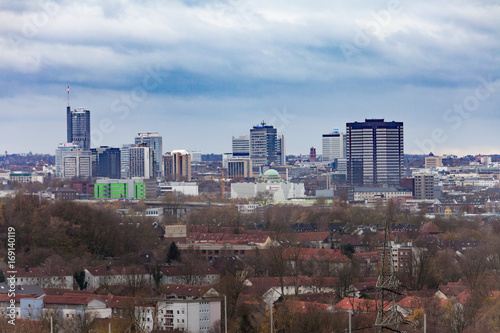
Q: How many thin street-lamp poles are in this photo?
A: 6